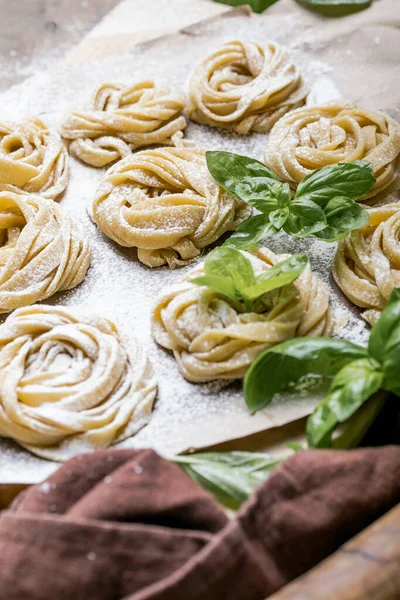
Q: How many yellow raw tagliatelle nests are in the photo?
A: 9